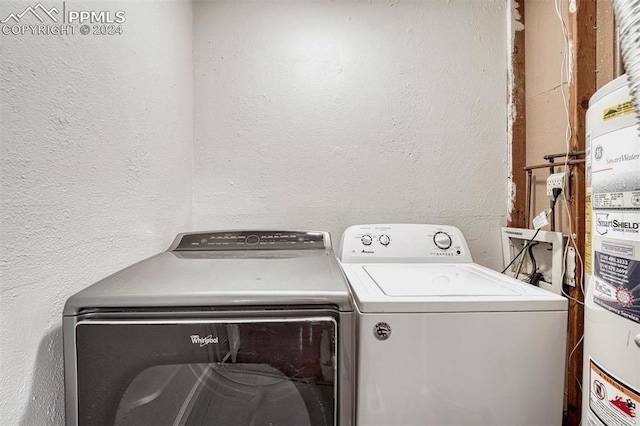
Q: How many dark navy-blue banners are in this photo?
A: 1